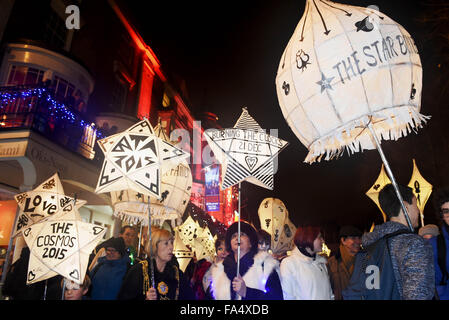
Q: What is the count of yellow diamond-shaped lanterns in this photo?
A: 2